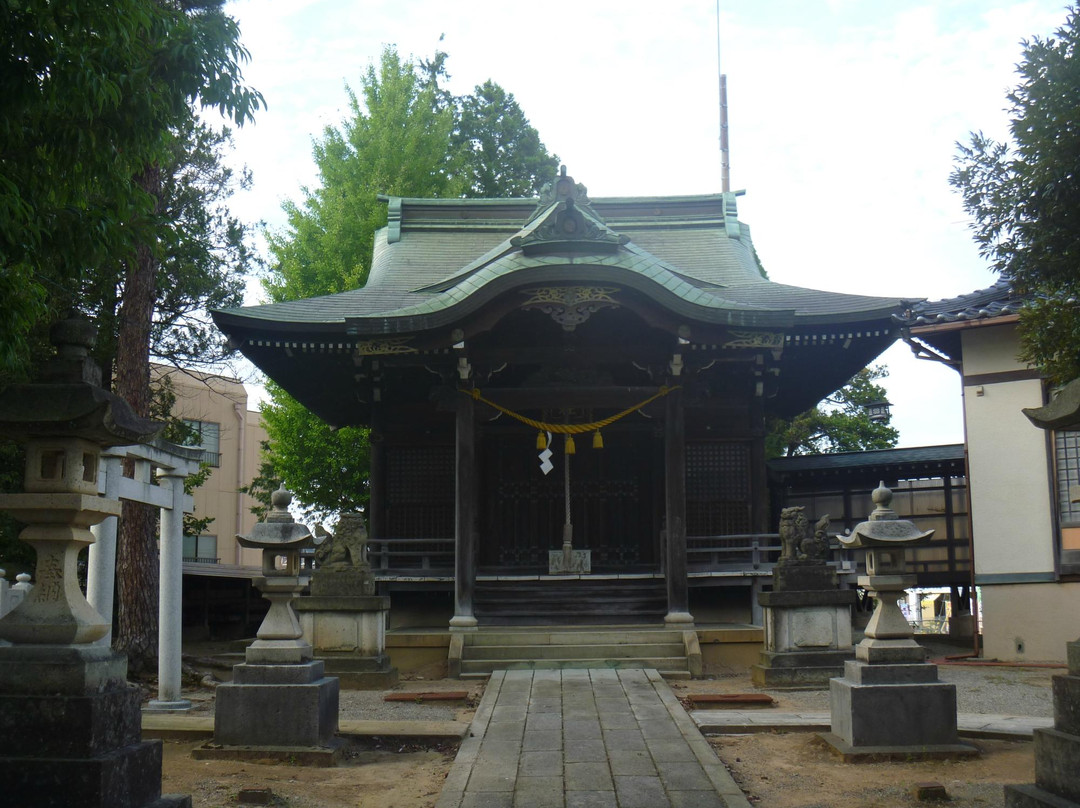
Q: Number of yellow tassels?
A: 3